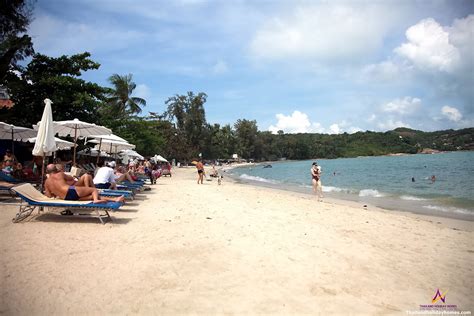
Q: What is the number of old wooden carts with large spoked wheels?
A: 0